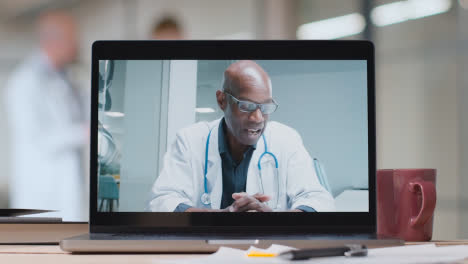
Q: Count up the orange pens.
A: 0